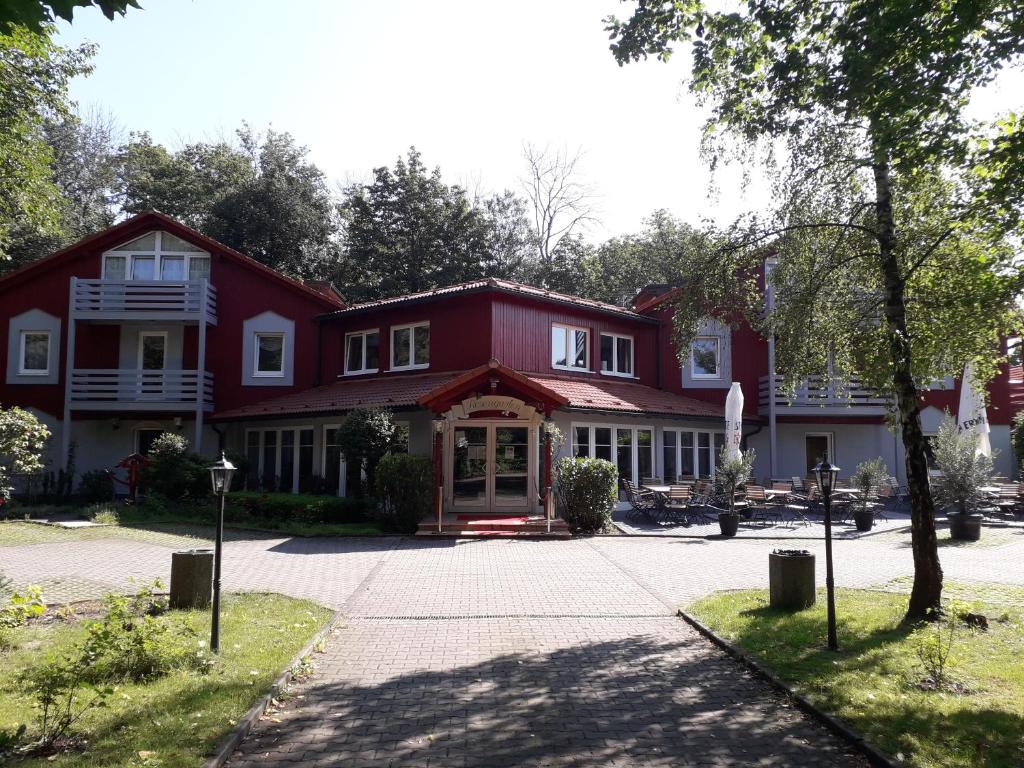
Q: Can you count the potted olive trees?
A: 3